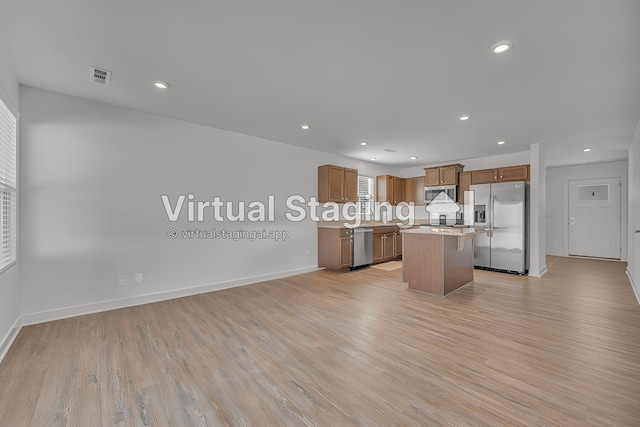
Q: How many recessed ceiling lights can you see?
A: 9